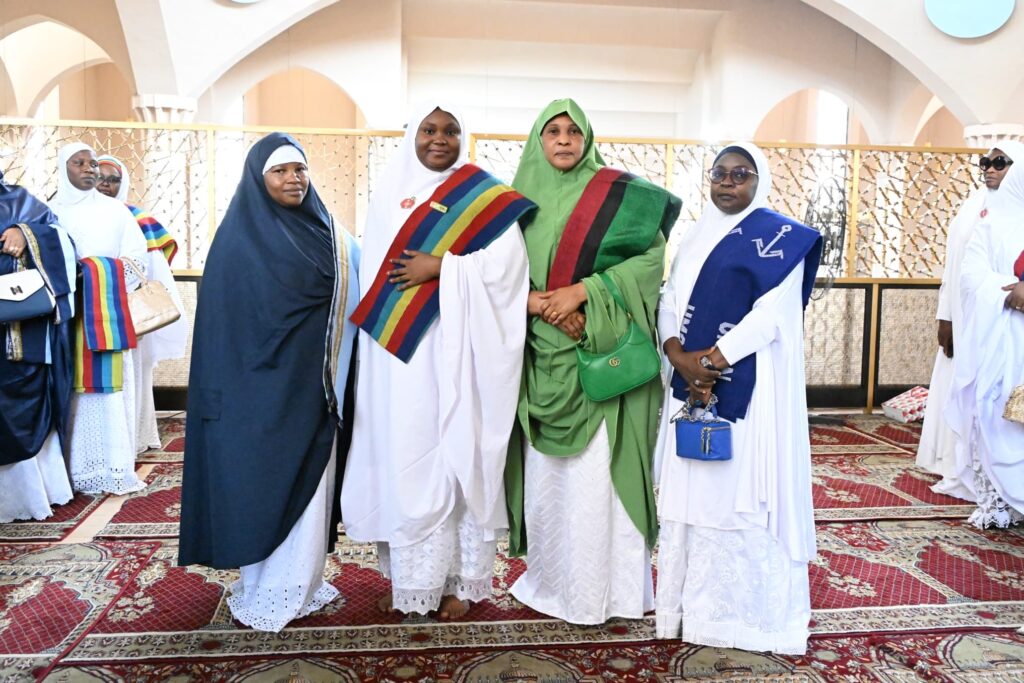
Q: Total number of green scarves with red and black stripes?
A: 1